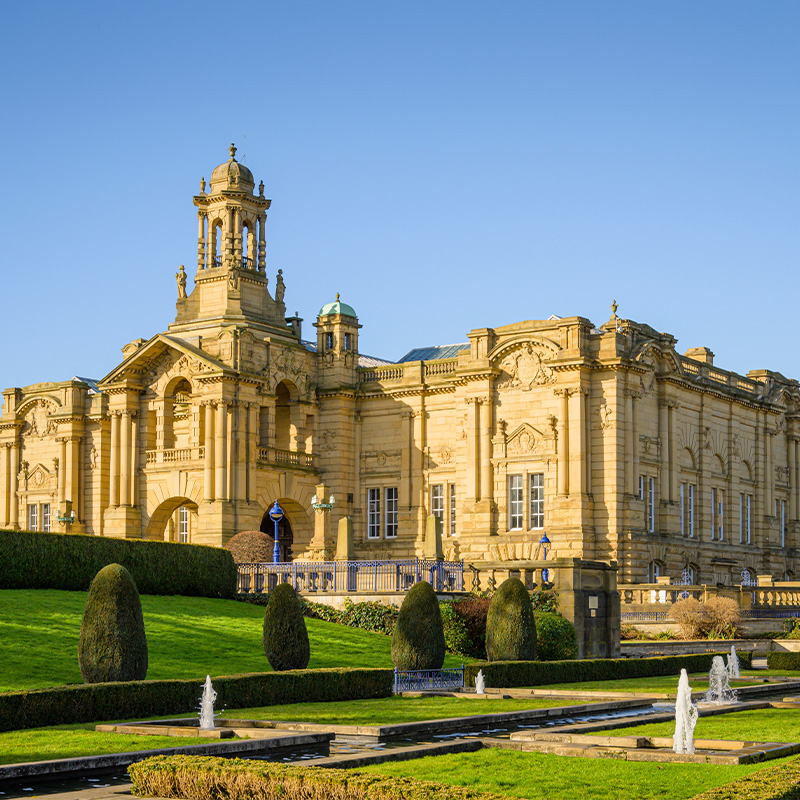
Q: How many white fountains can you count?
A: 5